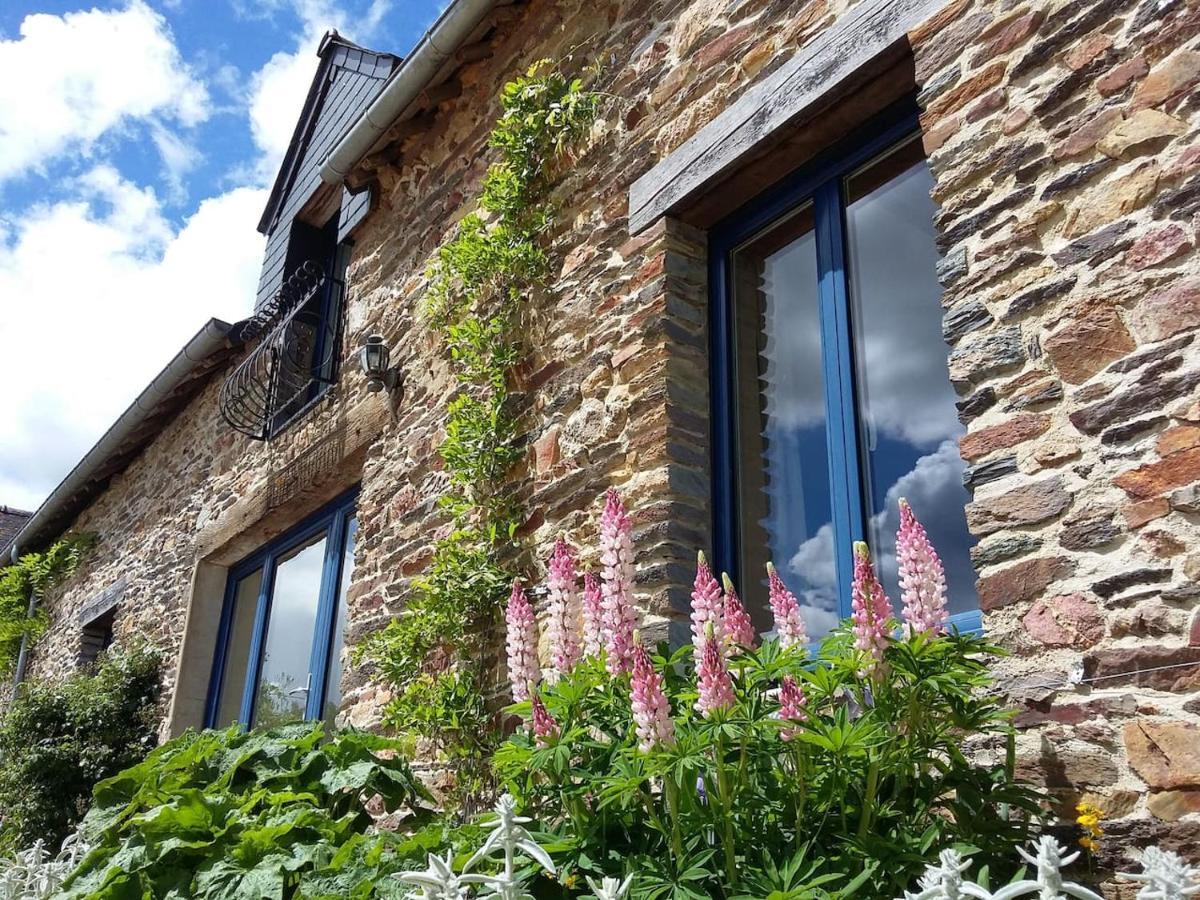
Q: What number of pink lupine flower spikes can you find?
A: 13